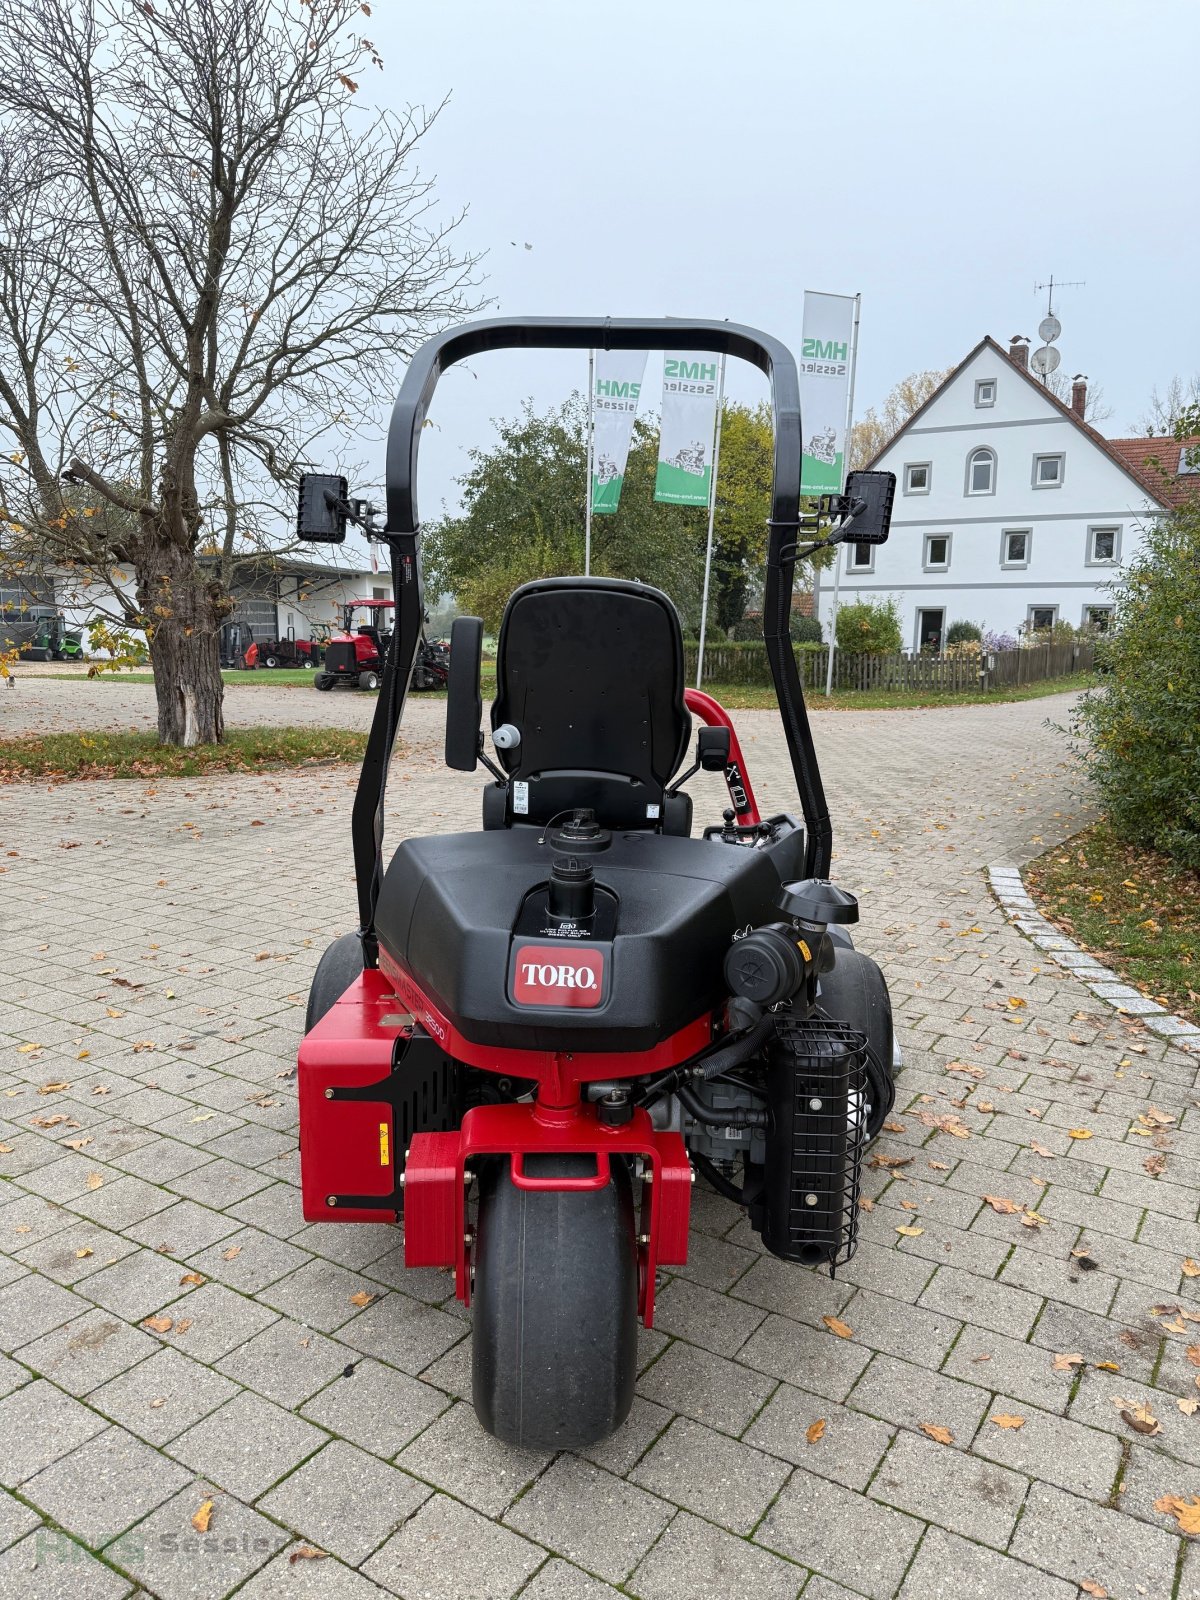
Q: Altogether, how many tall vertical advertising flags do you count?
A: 3